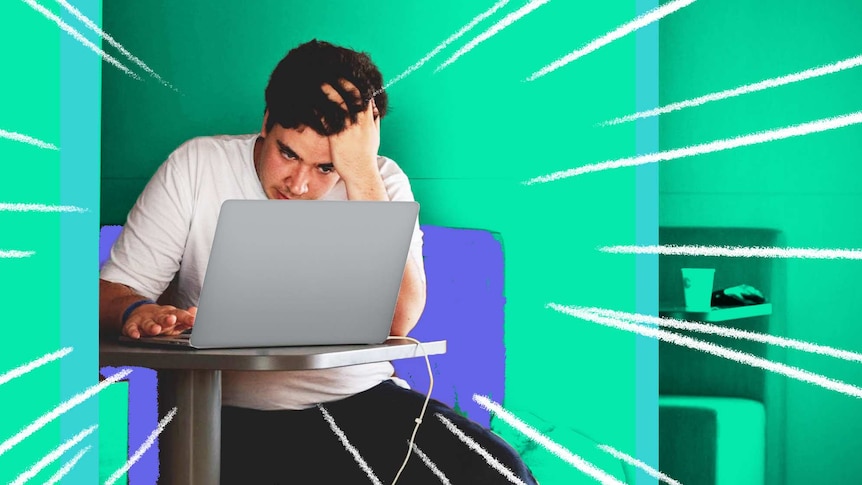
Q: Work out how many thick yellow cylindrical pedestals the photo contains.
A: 0